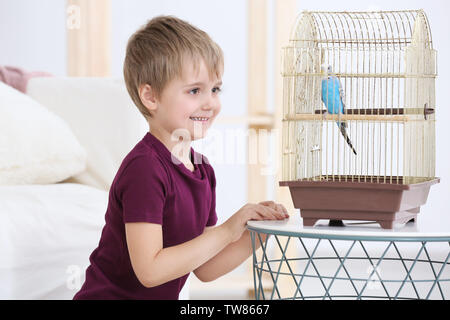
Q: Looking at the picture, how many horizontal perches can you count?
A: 2